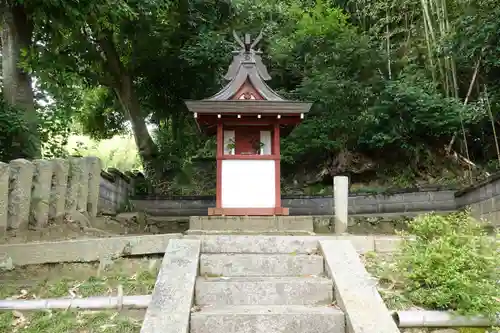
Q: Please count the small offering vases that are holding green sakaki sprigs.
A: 2